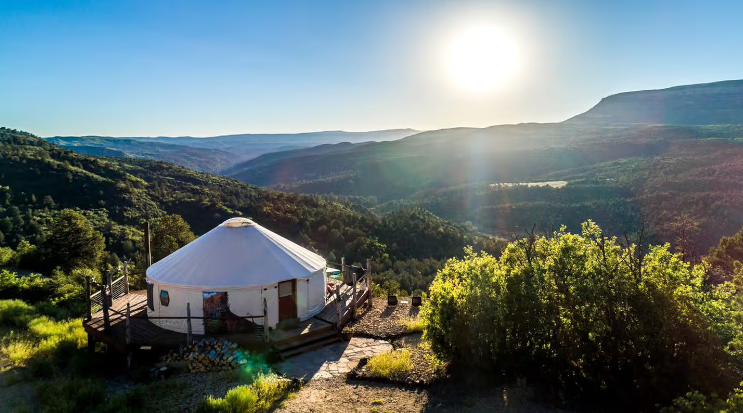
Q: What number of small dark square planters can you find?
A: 2